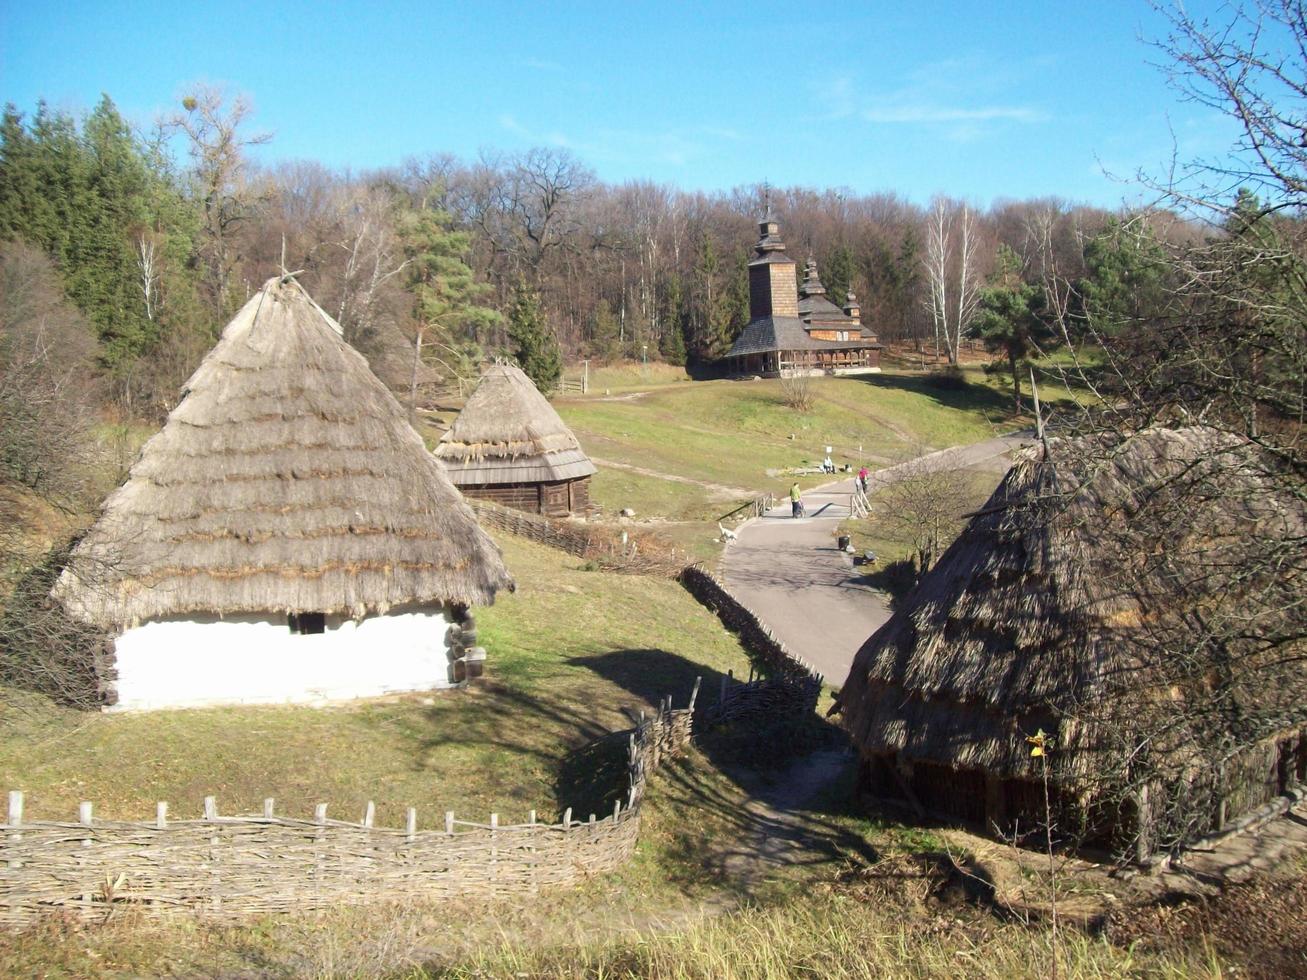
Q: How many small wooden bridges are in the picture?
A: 1